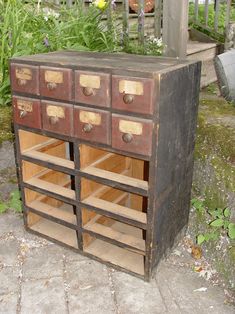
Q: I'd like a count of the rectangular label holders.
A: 8